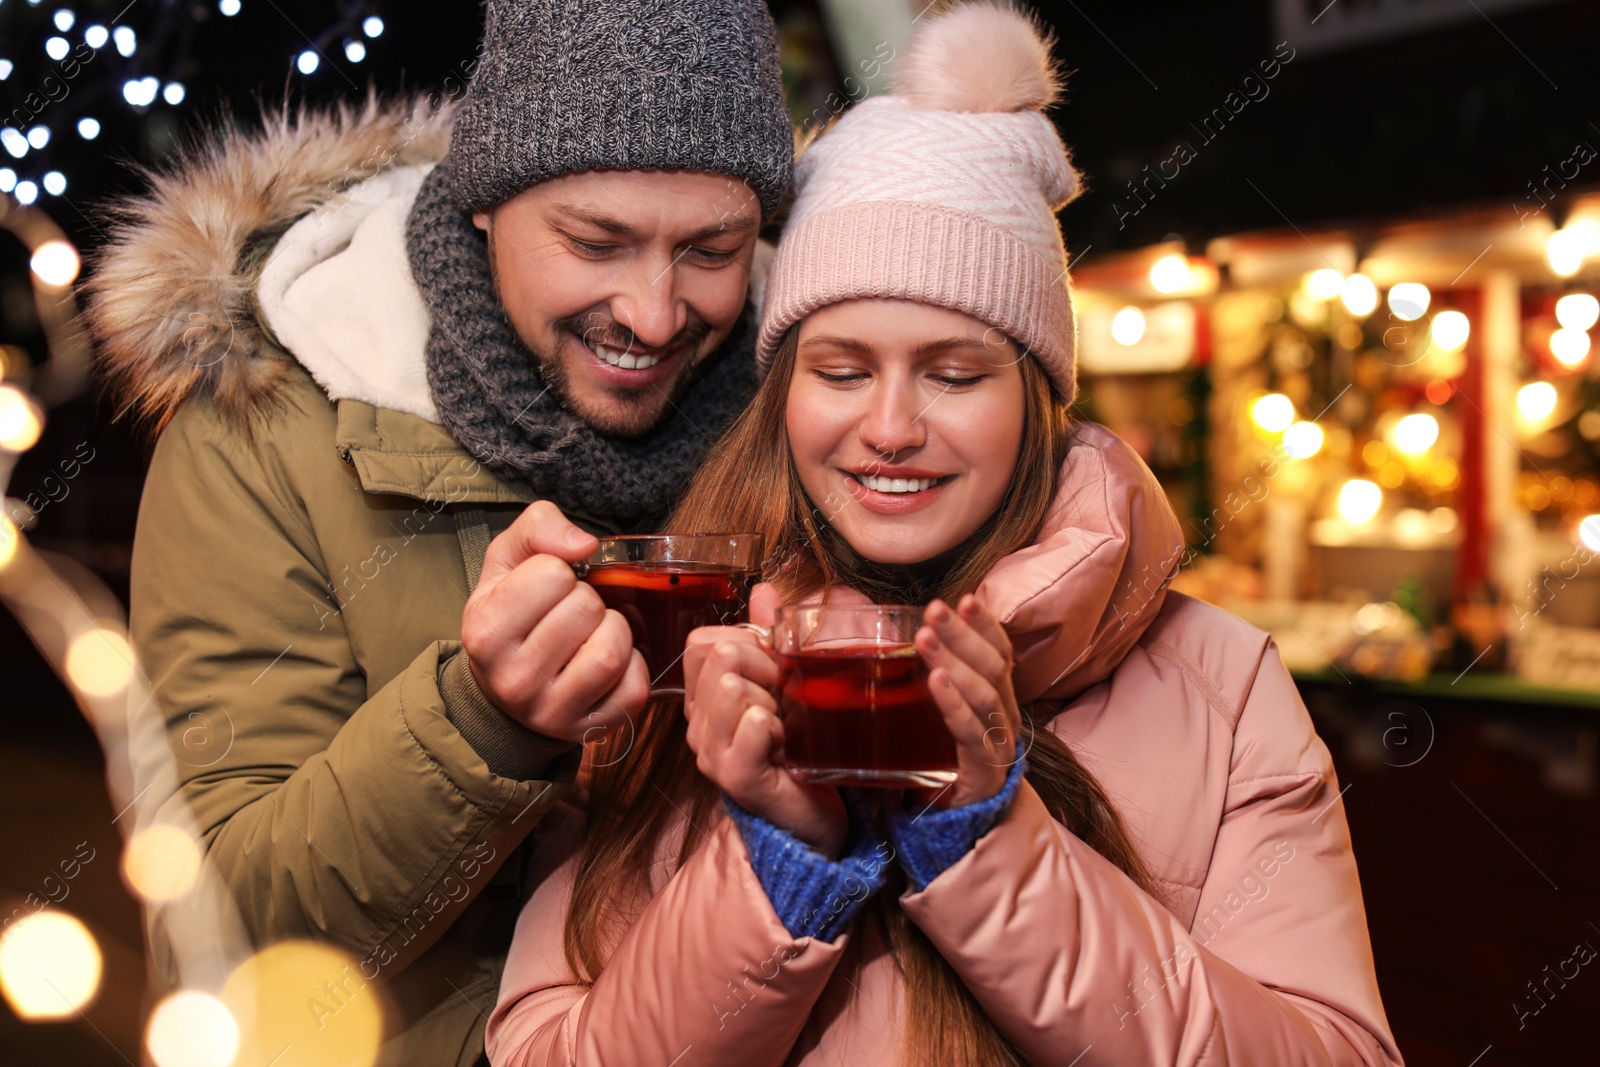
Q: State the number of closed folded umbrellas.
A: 0